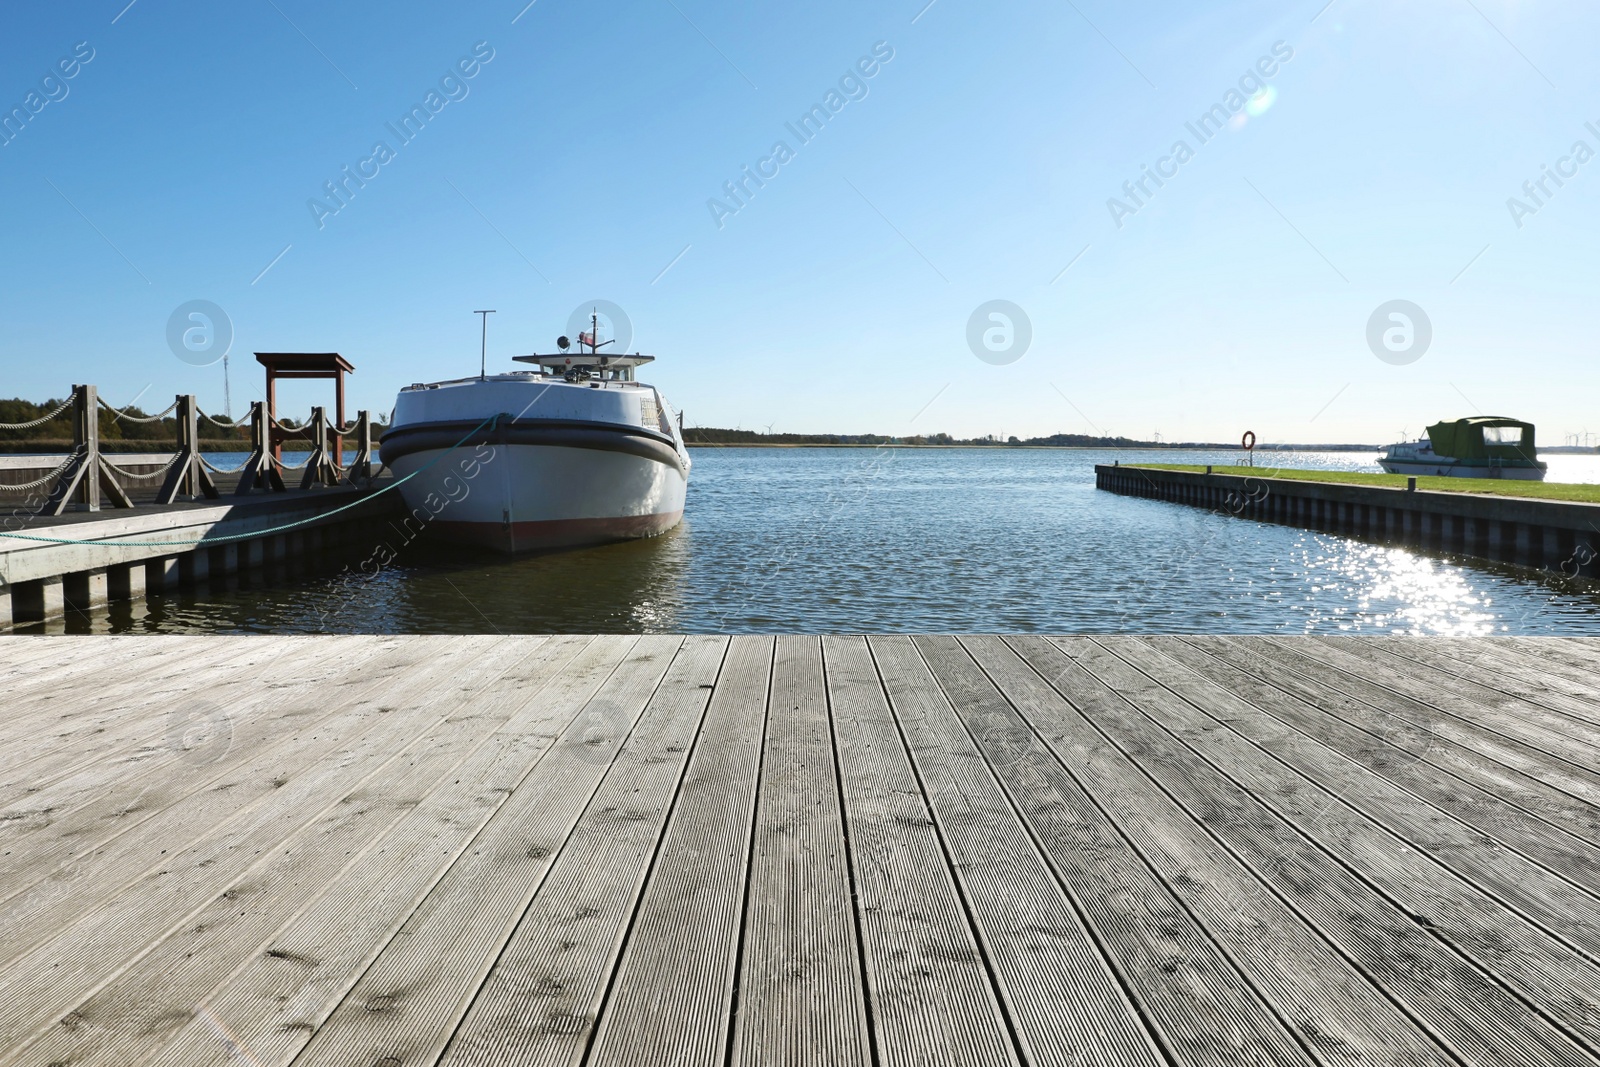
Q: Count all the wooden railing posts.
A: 5